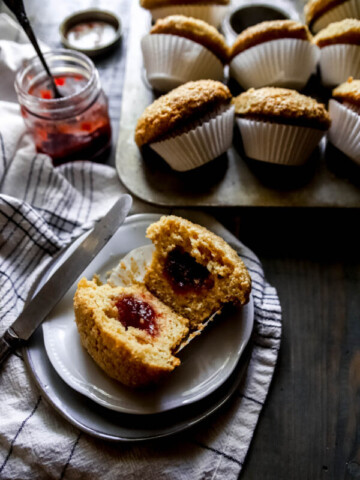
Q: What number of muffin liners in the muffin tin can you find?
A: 8